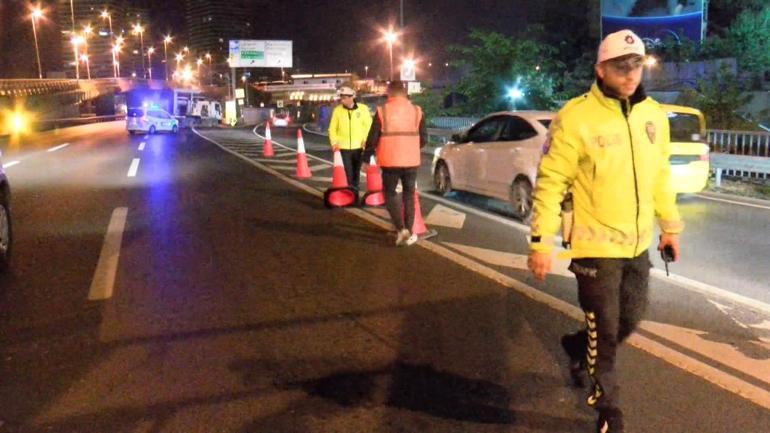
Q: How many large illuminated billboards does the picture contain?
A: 1